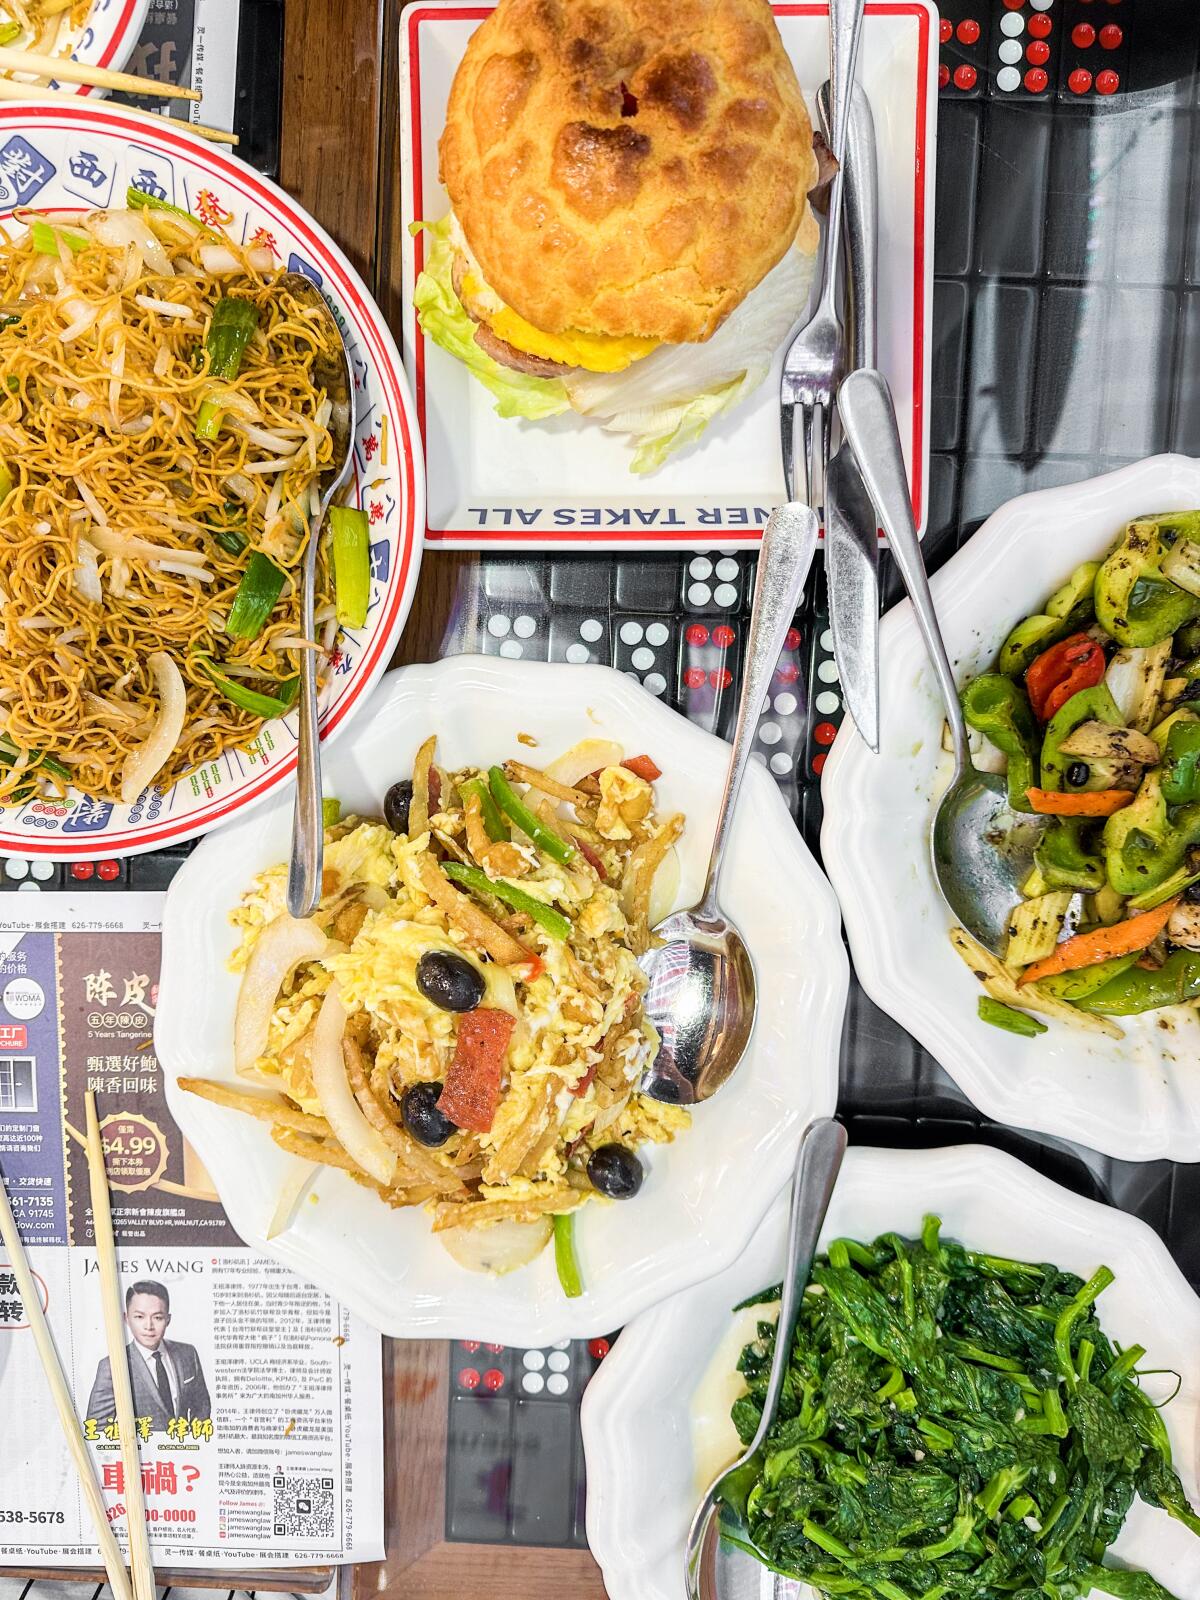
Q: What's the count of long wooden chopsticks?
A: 4